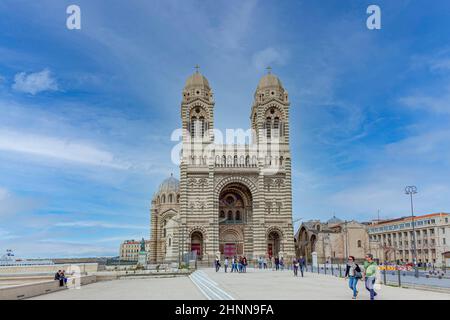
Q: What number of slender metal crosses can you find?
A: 2